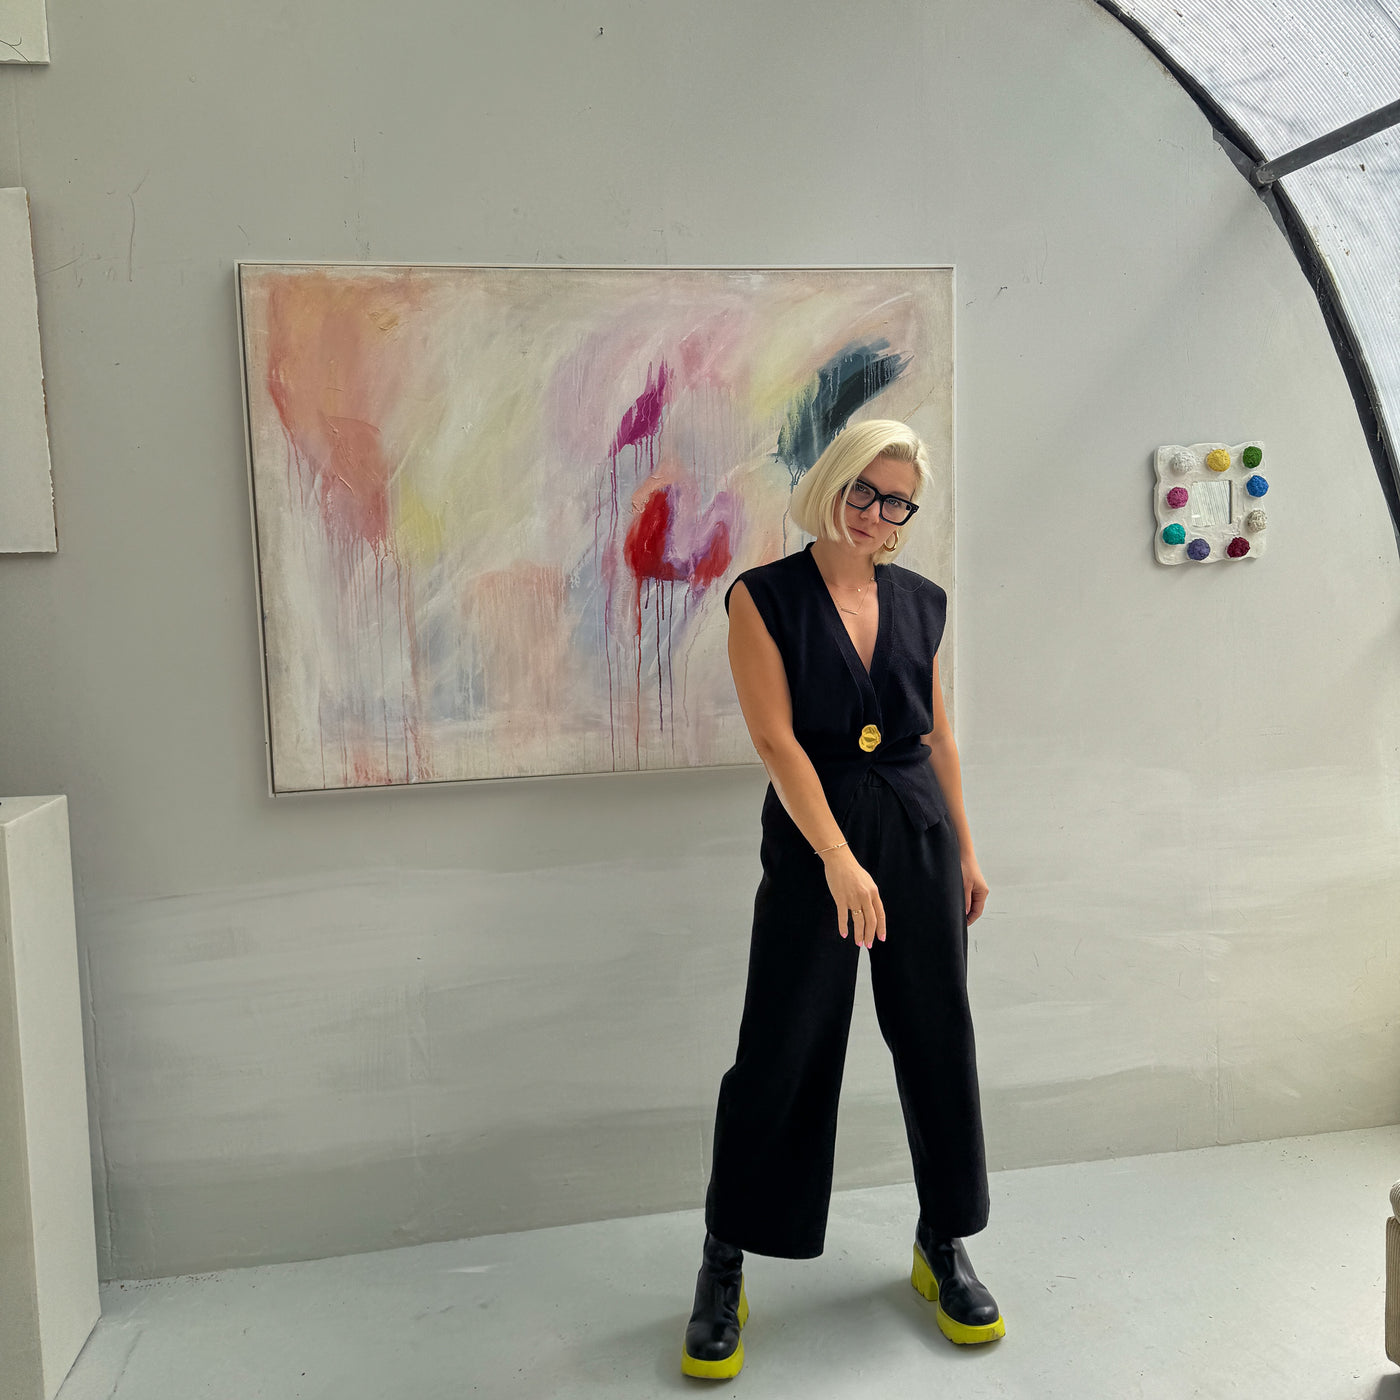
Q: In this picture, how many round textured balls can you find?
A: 9